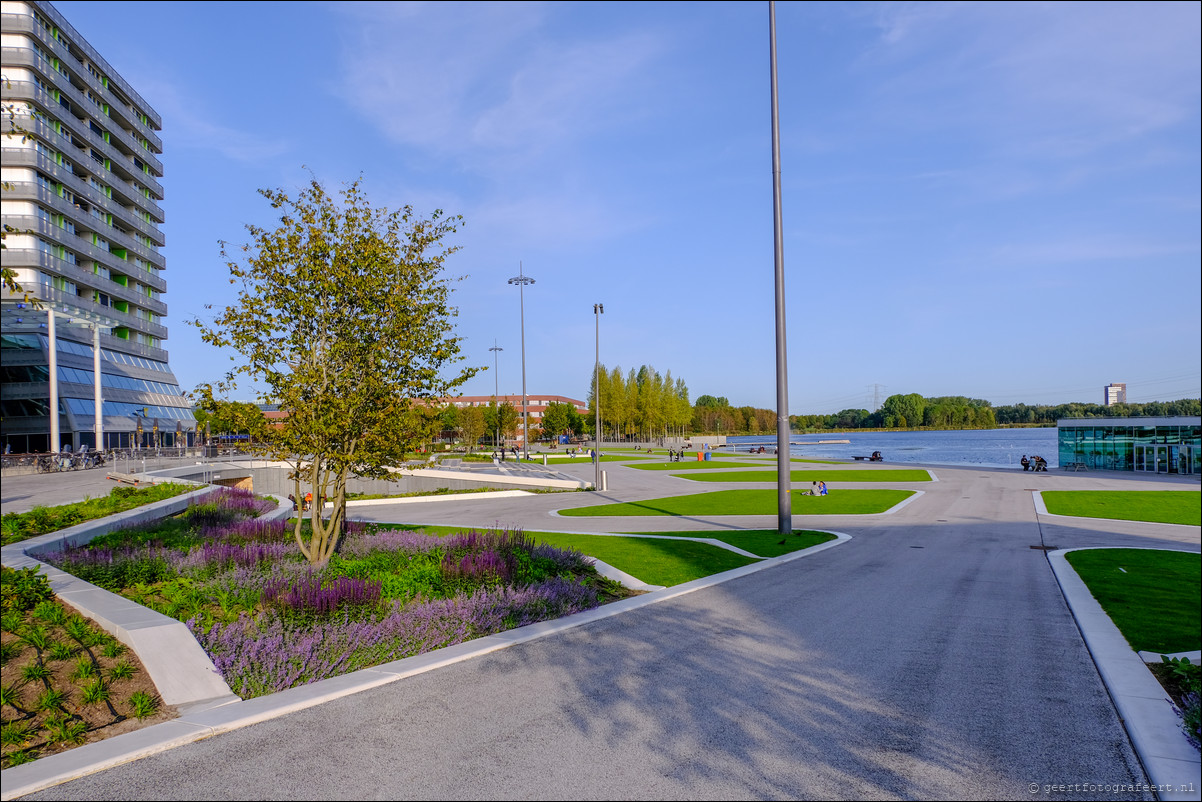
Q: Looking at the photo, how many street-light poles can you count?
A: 4